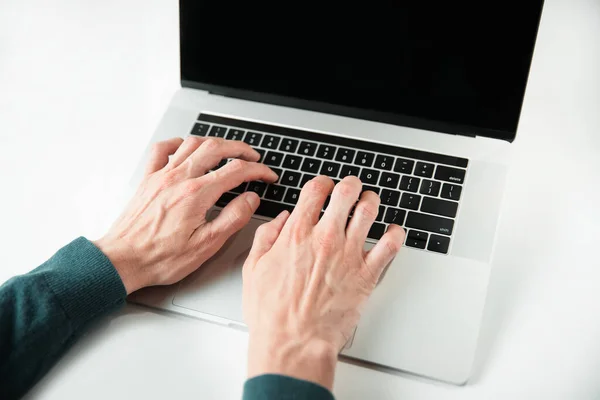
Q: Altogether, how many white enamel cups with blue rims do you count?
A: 0